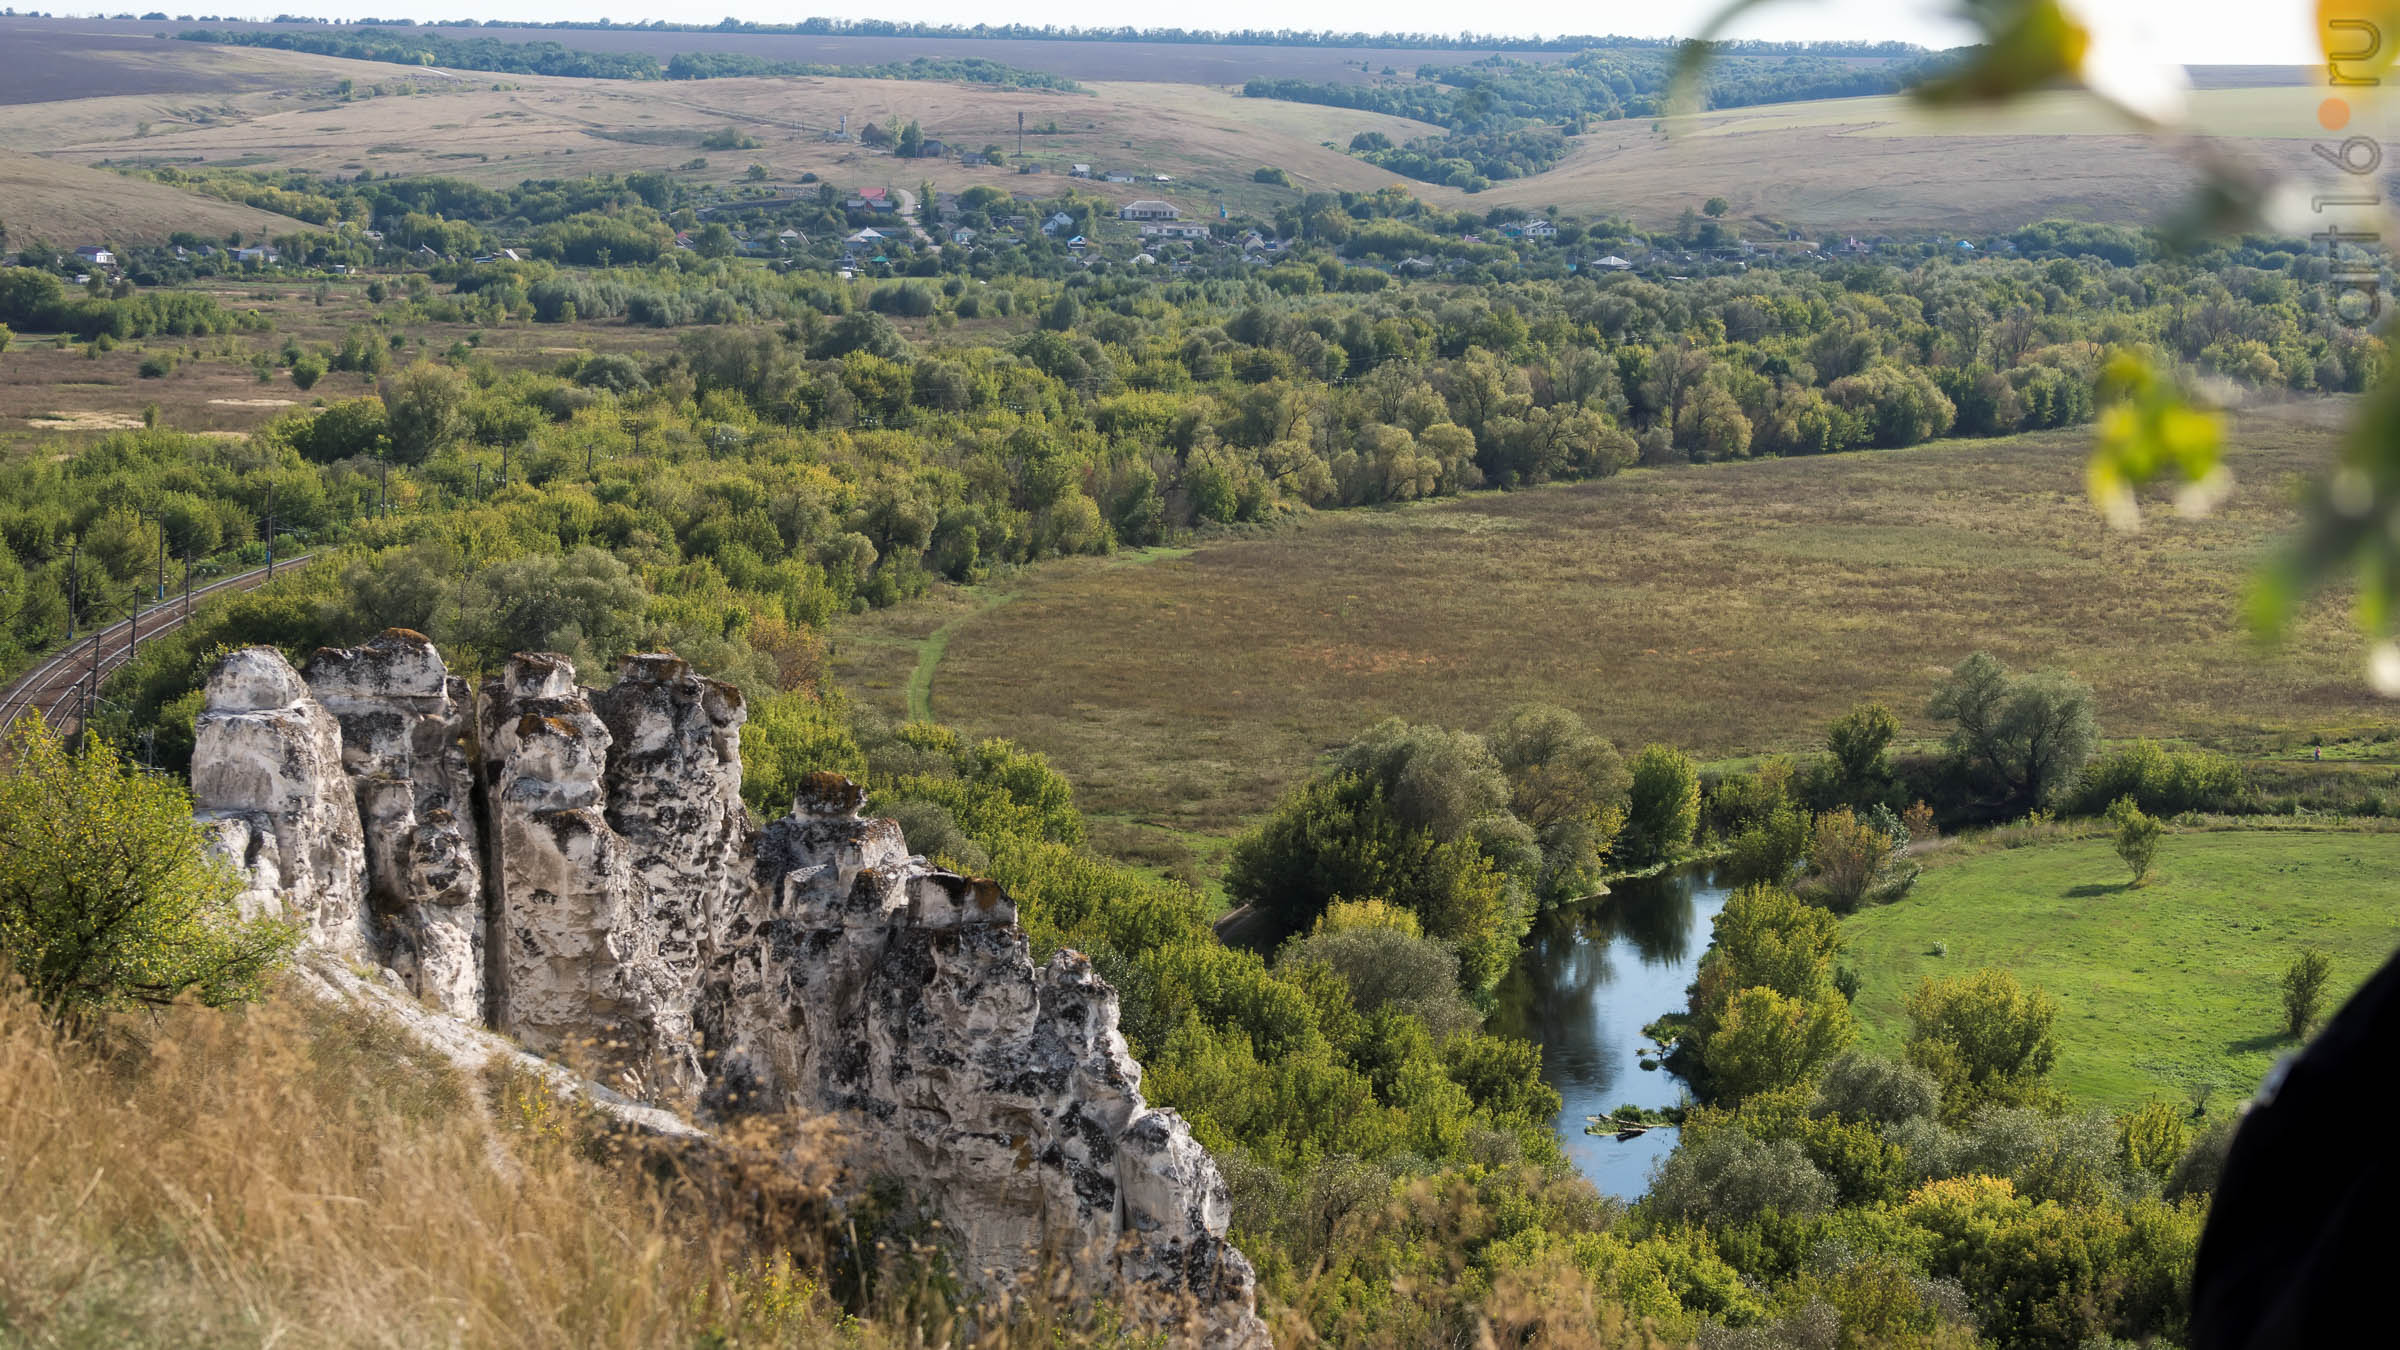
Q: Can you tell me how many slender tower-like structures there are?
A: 2